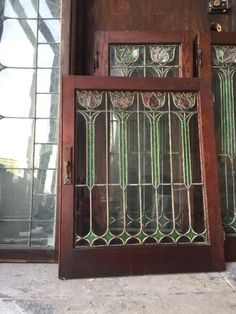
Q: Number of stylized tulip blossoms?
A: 7